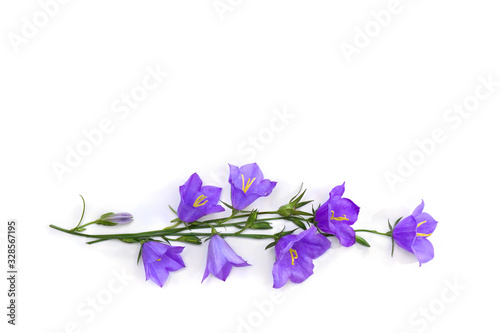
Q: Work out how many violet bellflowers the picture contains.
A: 7